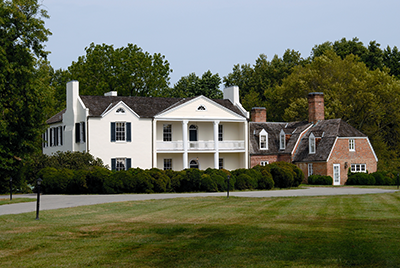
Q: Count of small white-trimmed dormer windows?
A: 3